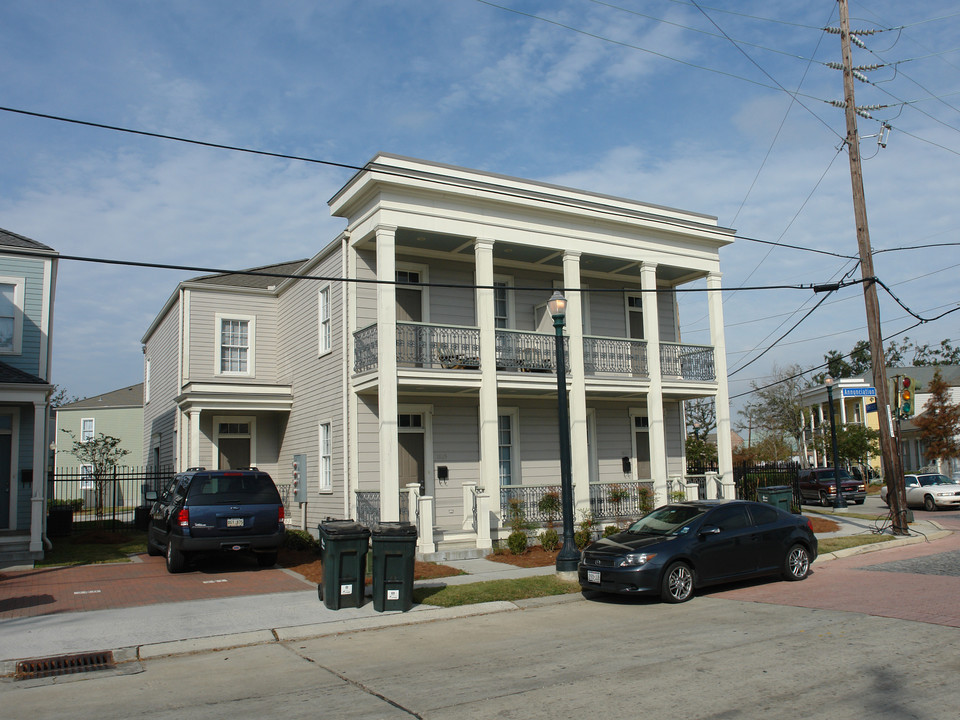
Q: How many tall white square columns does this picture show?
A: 5